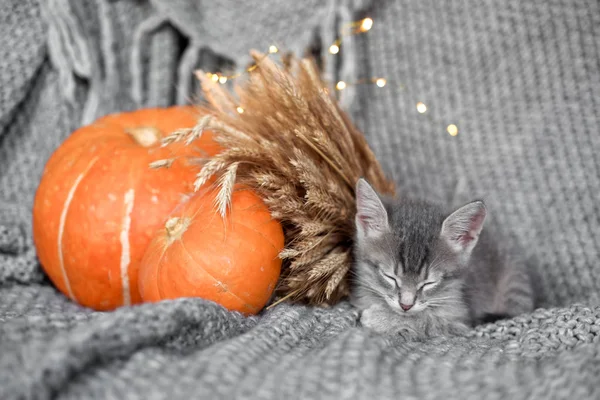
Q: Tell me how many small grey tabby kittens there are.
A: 1